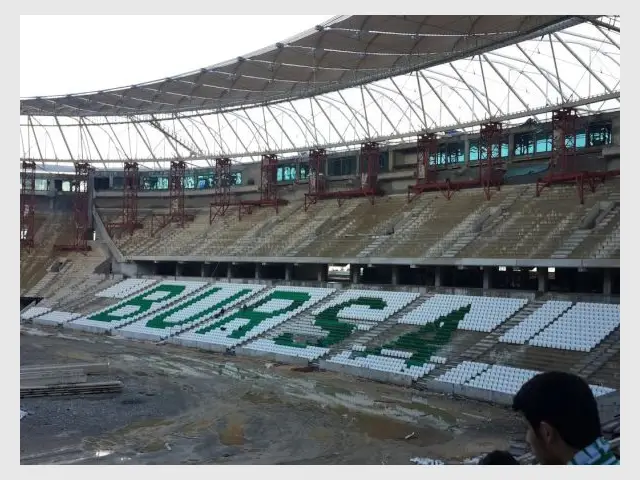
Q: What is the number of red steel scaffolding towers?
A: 11